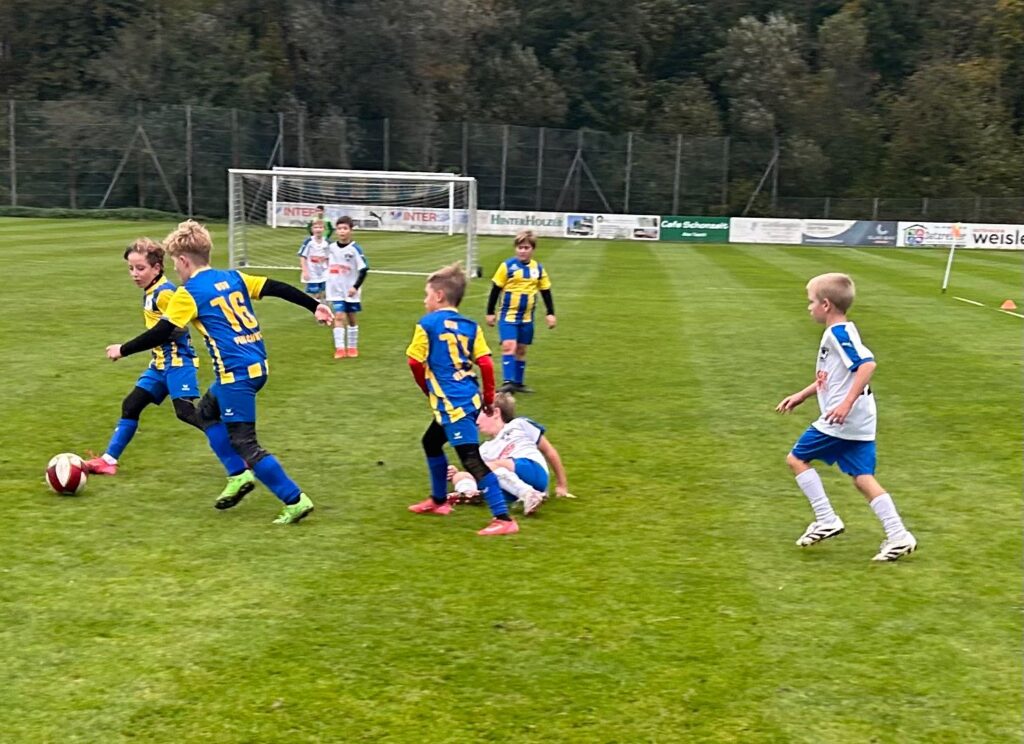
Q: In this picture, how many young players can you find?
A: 9